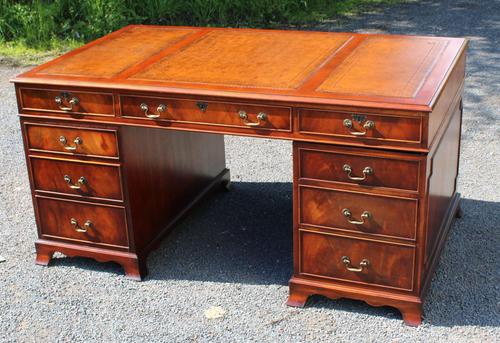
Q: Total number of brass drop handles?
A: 10